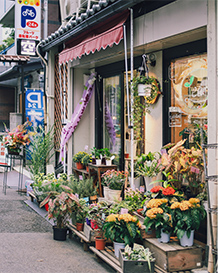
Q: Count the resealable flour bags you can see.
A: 0